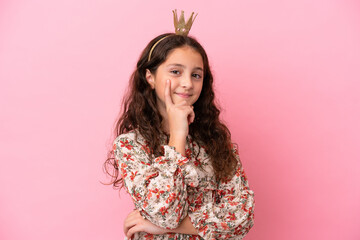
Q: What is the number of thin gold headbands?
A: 1